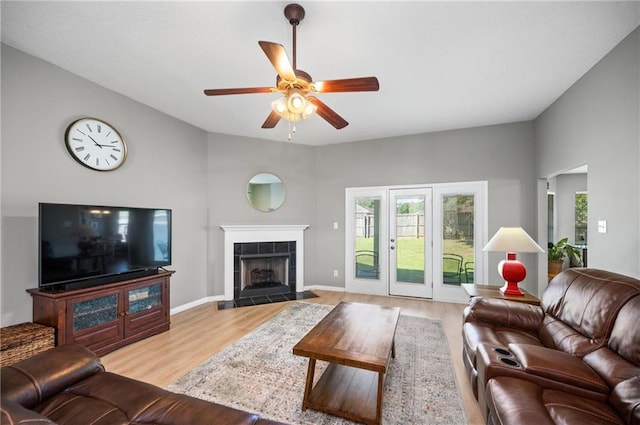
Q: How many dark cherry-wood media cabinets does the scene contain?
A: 1